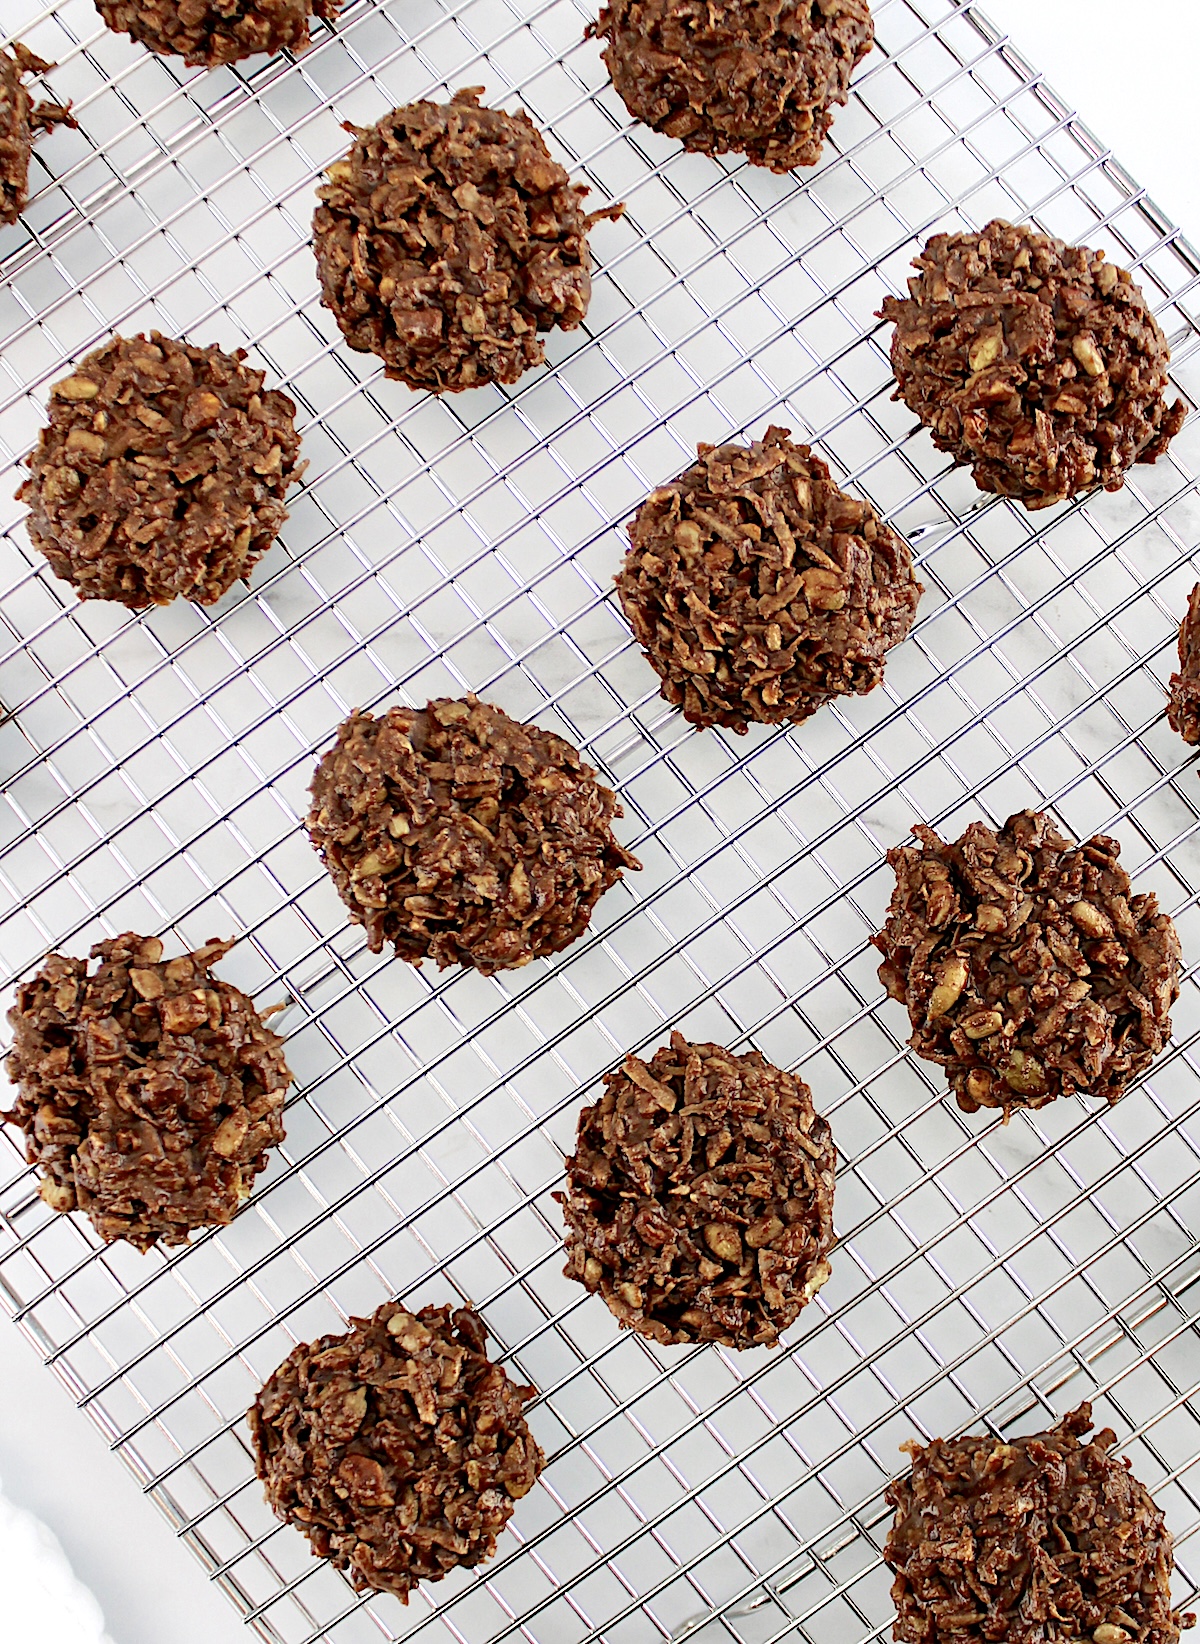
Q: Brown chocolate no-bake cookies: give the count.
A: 14